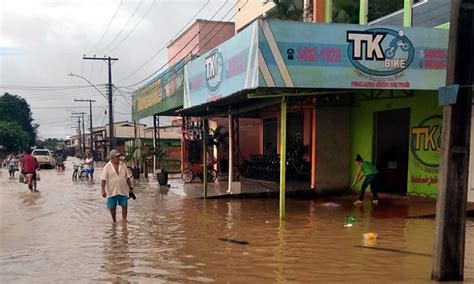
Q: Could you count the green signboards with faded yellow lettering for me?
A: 1